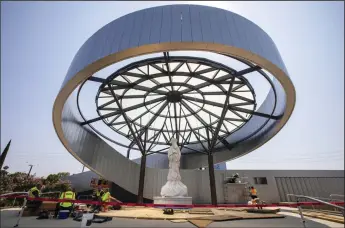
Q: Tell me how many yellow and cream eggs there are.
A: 0